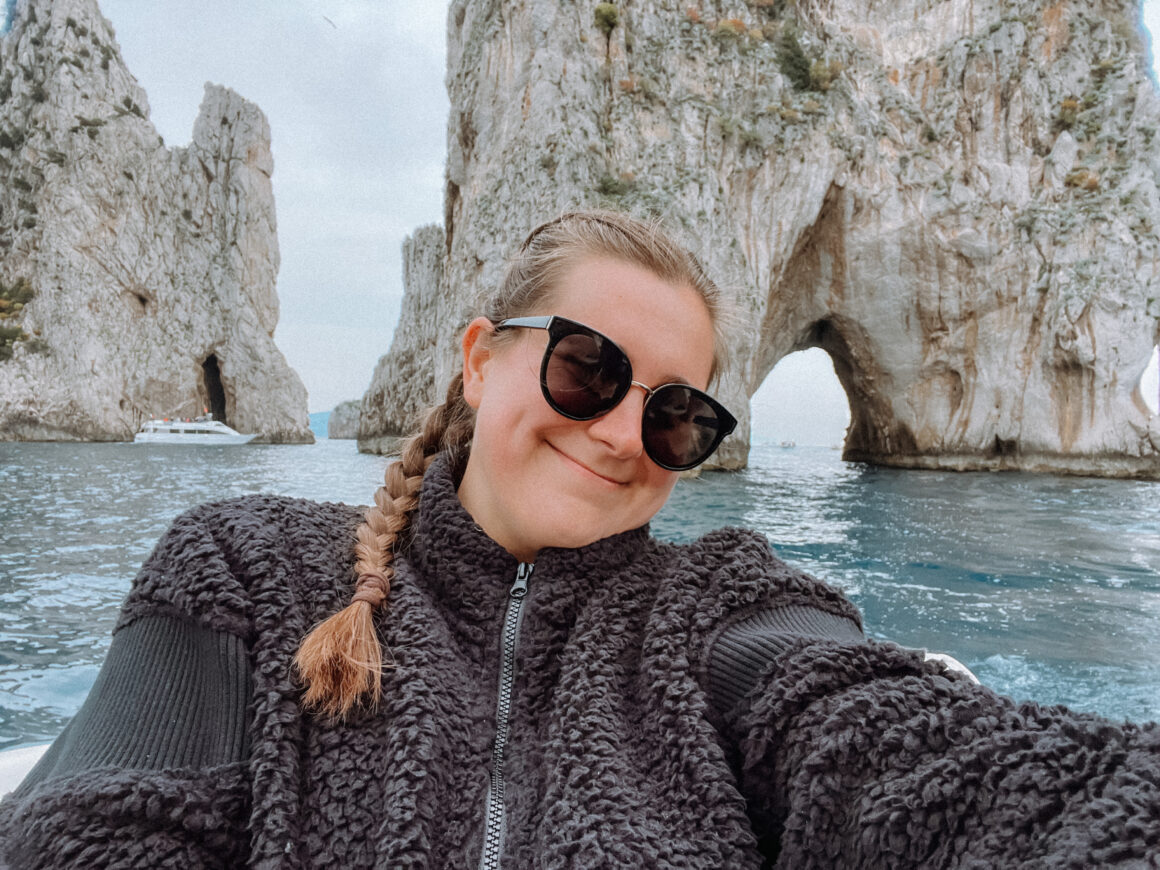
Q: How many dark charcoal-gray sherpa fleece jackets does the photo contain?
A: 1